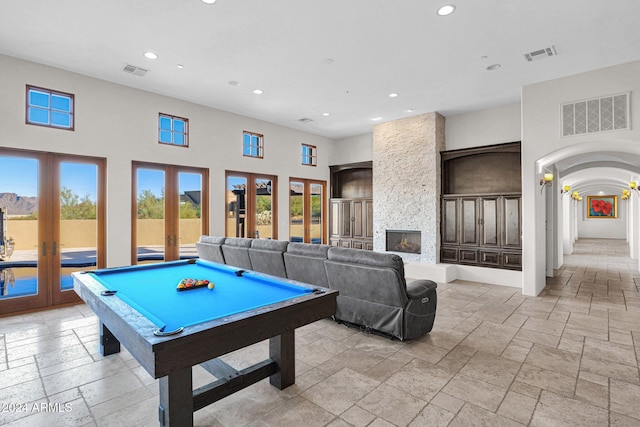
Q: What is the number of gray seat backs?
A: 5